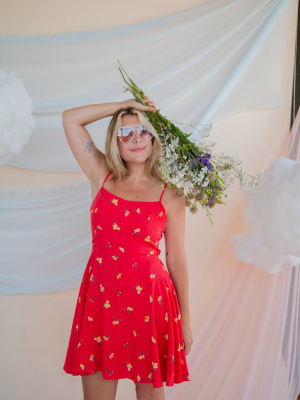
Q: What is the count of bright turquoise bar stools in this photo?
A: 0